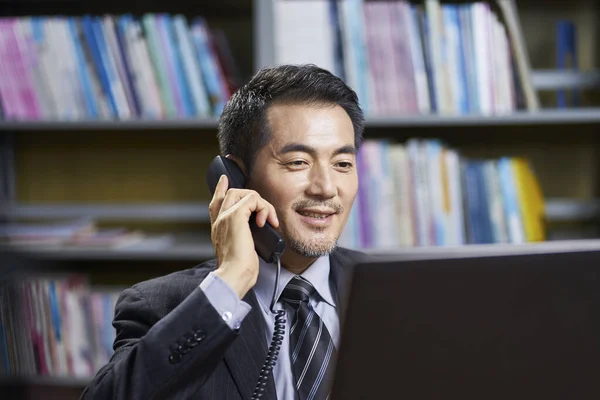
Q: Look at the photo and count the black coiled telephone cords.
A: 1